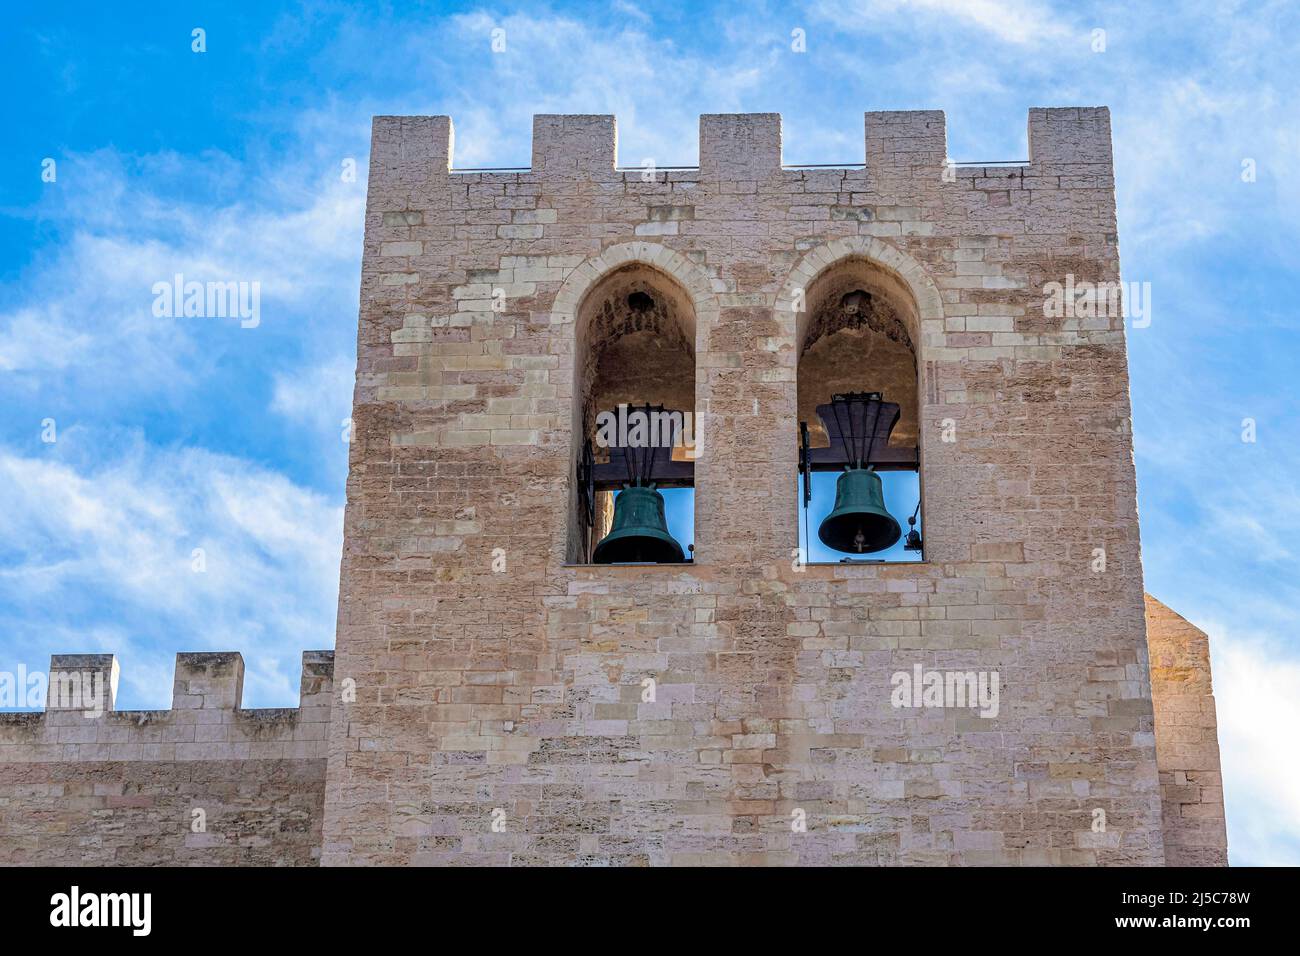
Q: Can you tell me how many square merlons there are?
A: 8